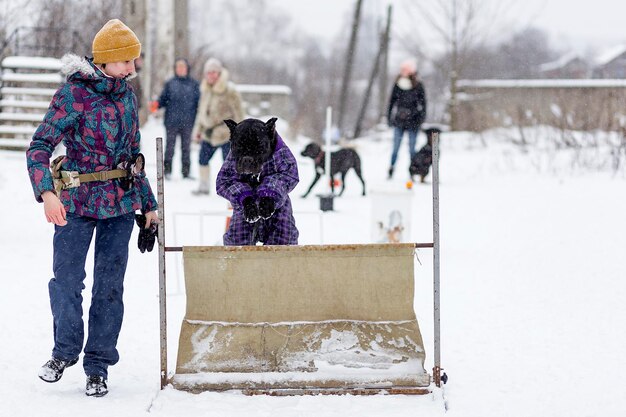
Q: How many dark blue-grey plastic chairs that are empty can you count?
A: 0